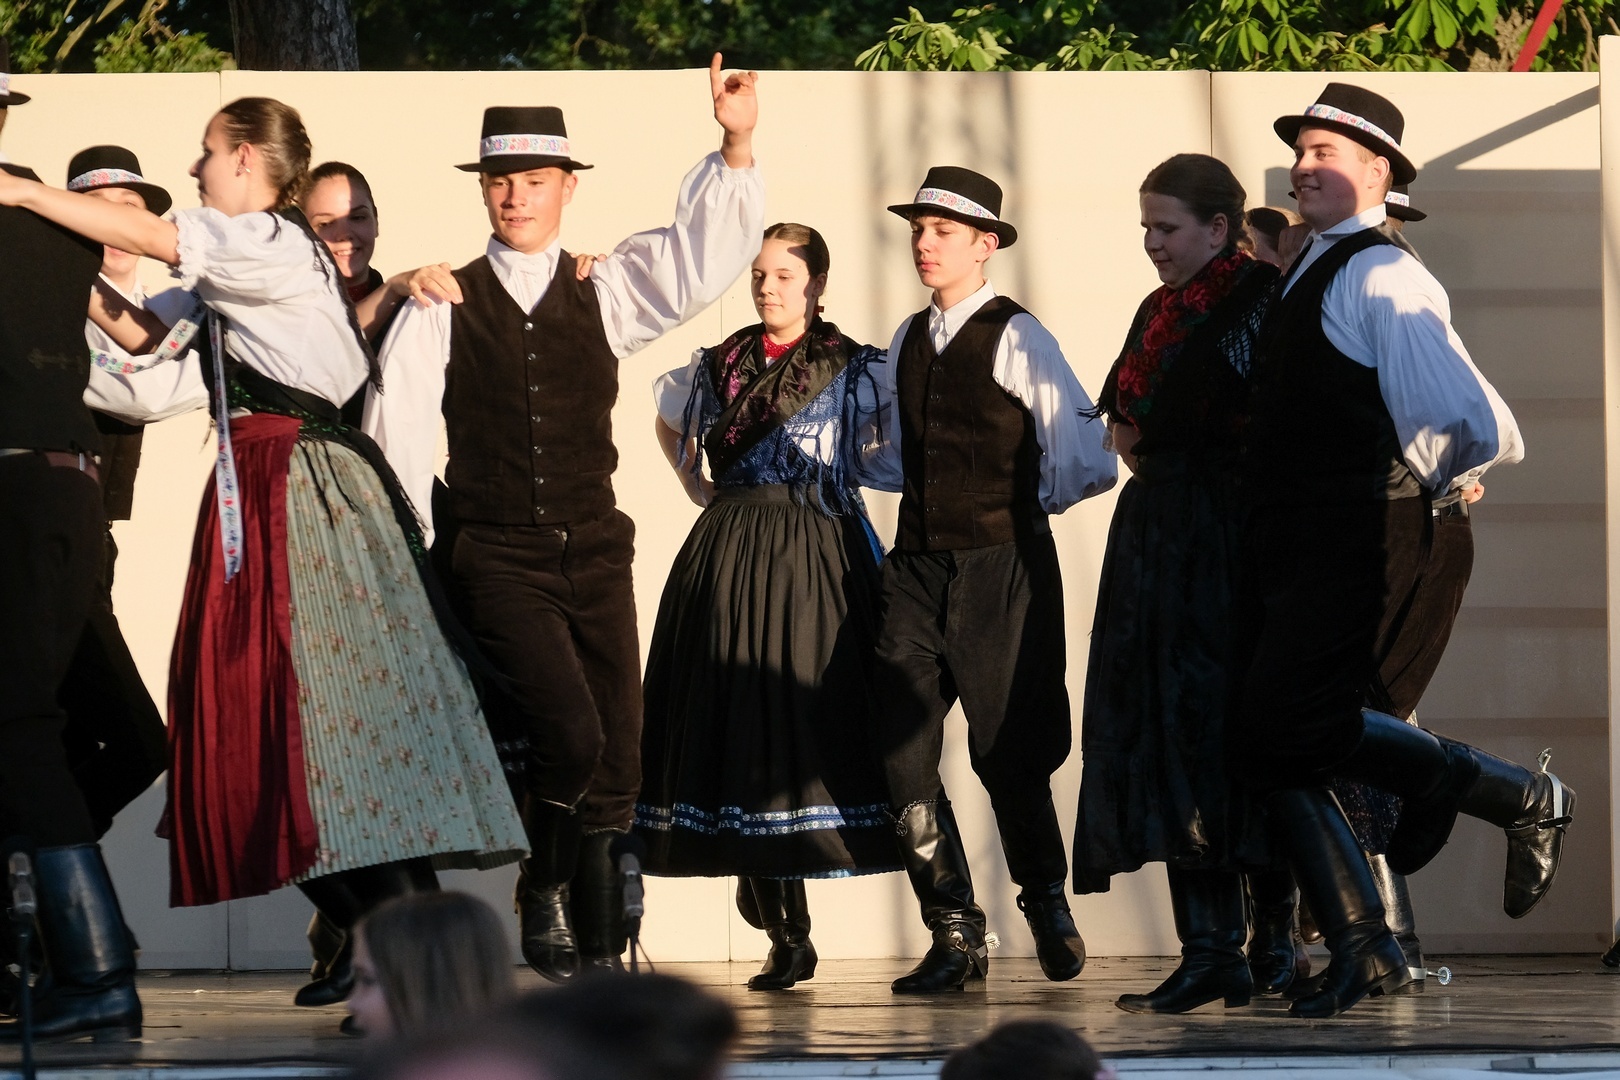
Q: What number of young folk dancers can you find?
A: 11